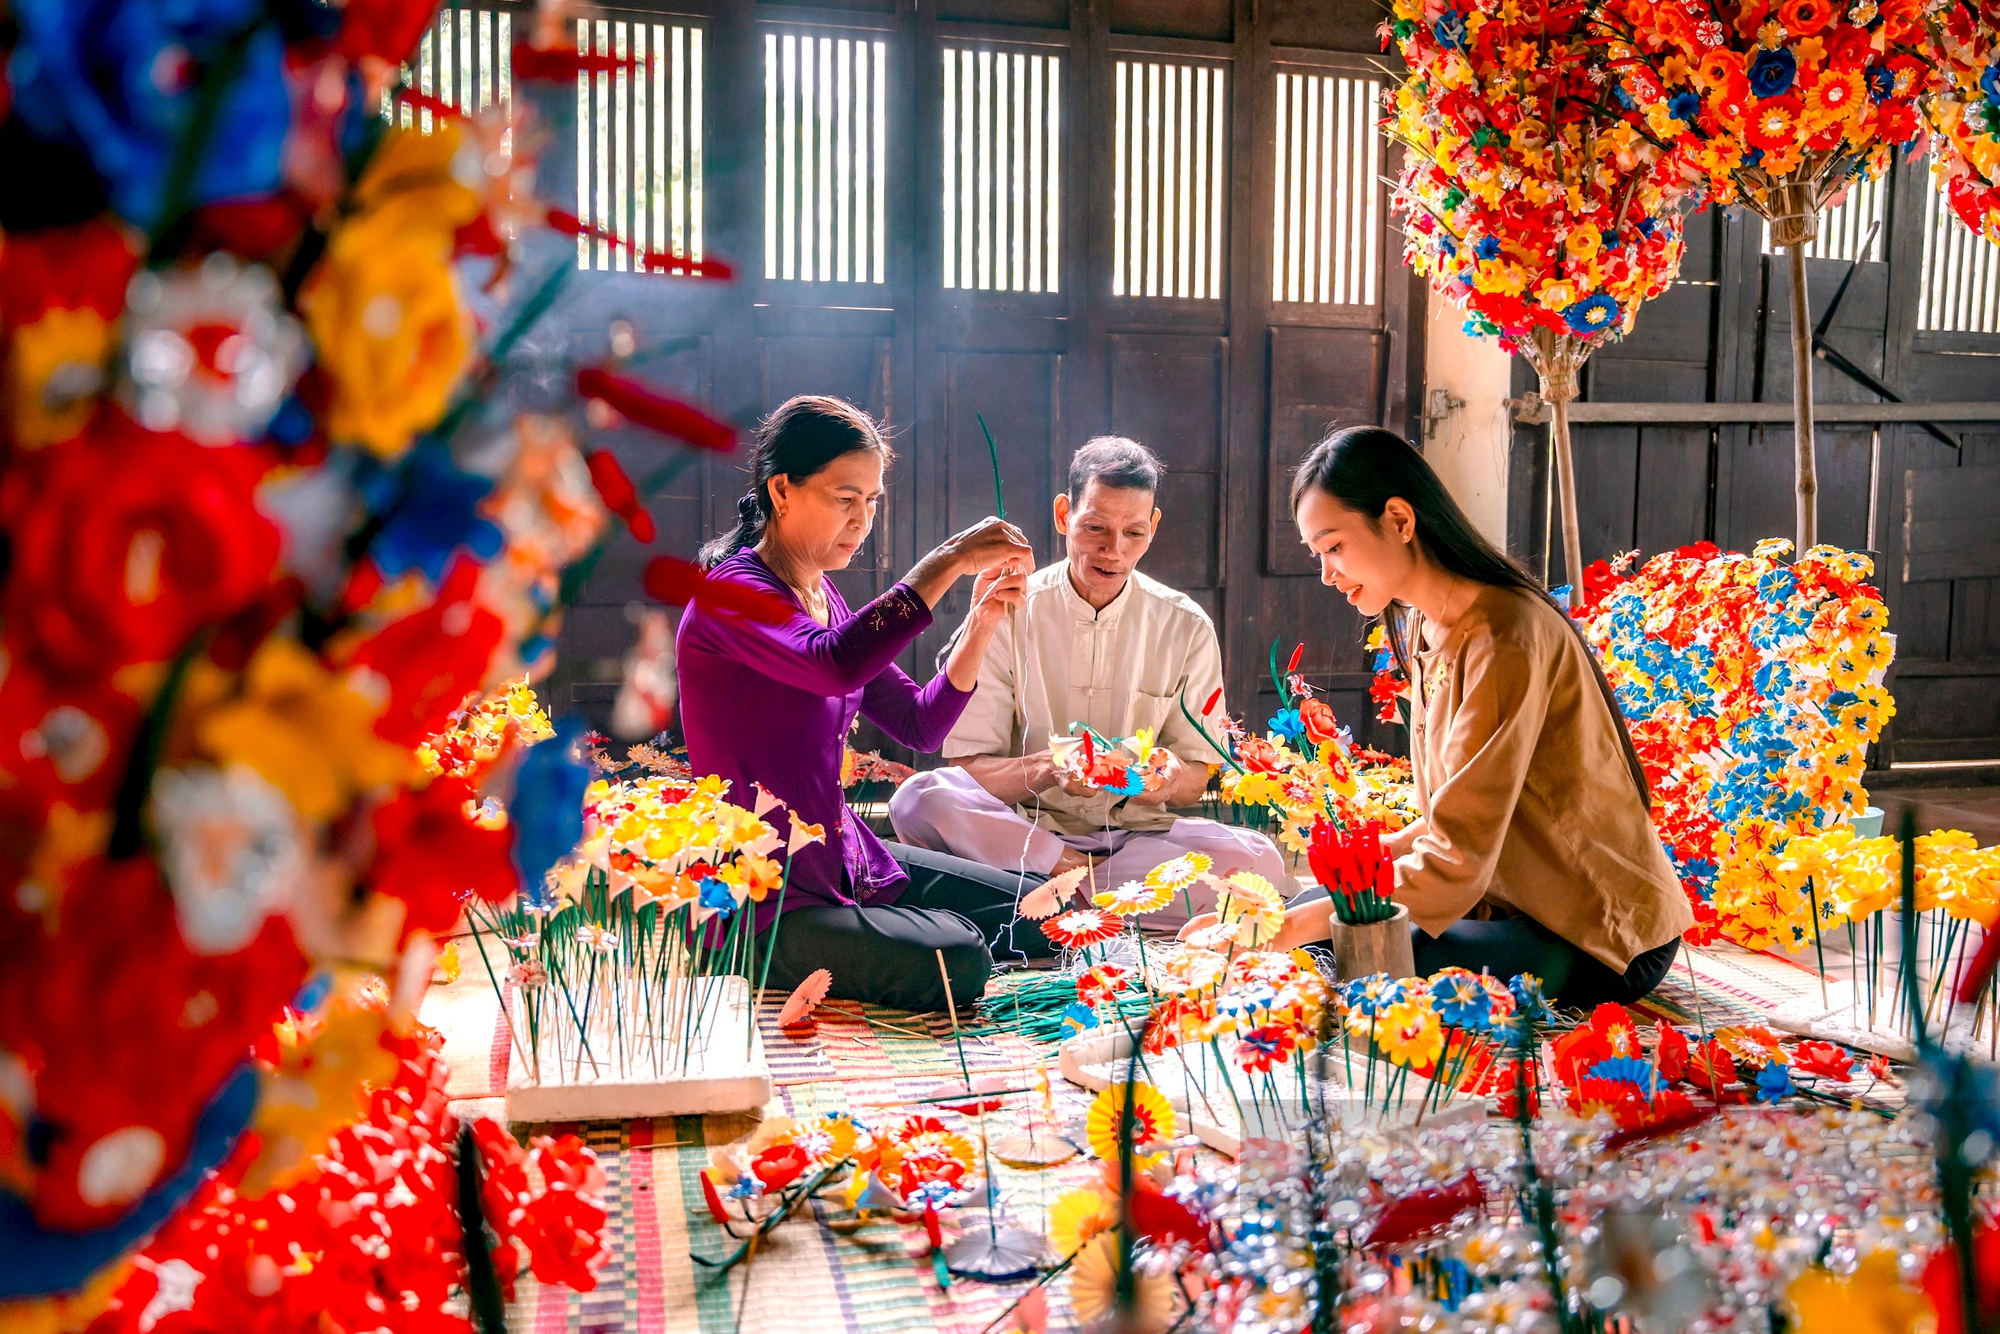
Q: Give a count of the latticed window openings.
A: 8